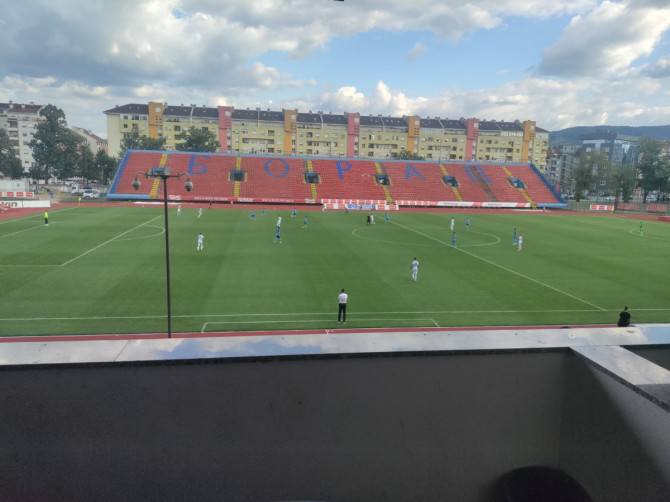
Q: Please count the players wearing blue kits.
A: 10